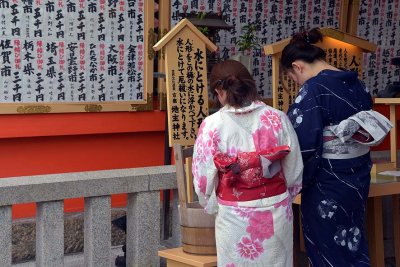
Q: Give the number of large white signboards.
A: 3